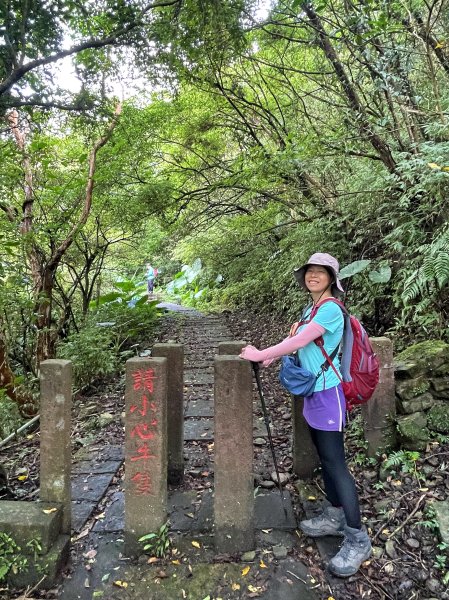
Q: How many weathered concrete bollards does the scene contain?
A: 7